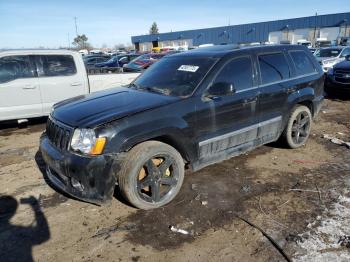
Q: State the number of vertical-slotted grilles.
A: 1